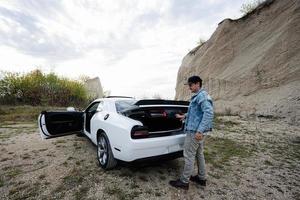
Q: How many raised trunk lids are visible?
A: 1